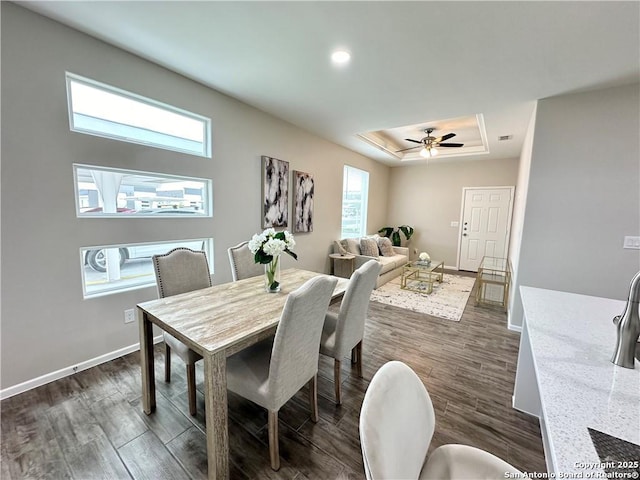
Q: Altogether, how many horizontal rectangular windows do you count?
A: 3